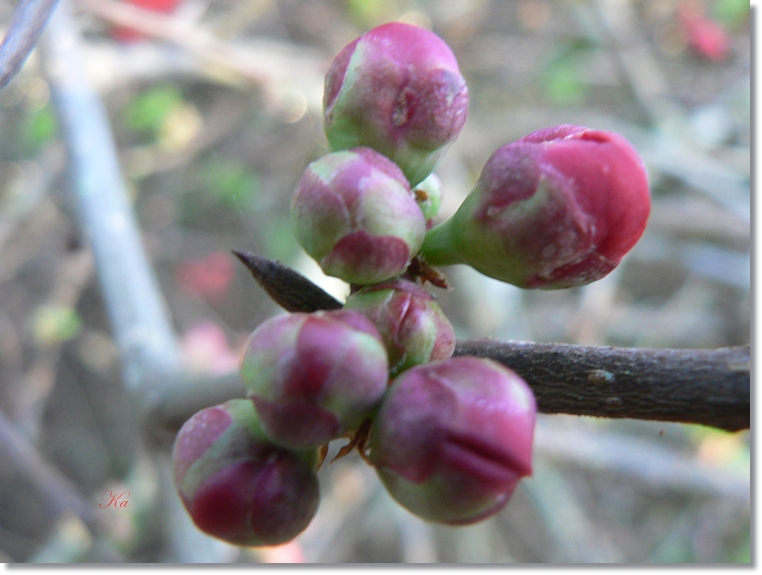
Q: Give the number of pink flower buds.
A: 7